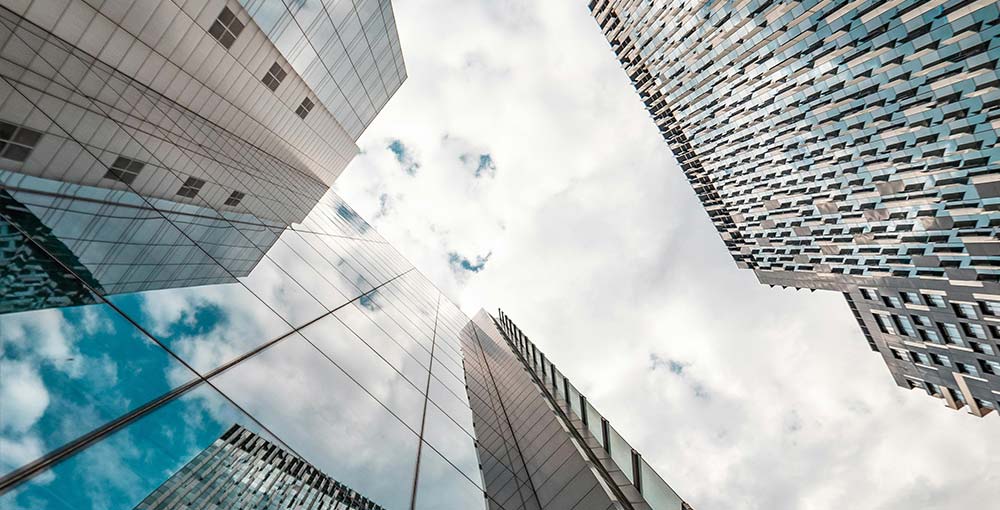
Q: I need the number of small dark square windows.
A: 7